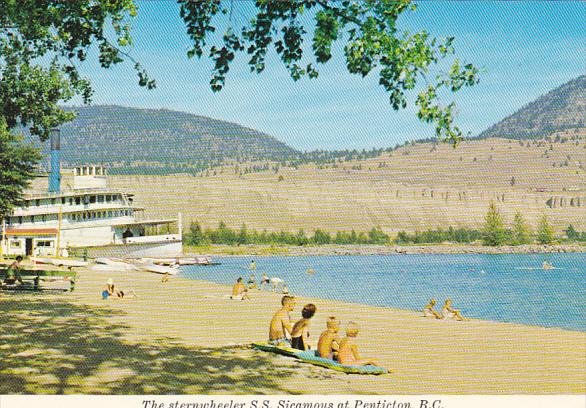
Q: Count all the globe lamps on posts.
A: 0